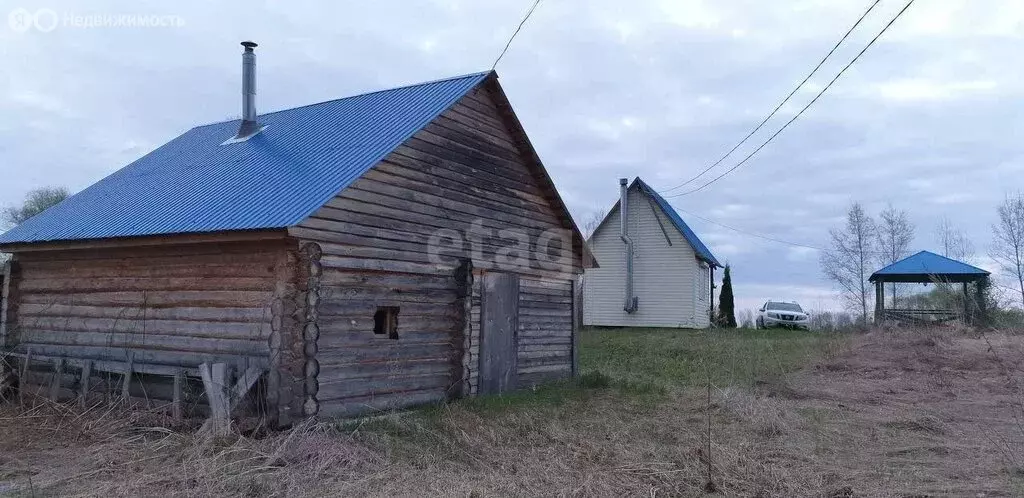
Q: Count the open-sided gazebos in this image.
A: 1